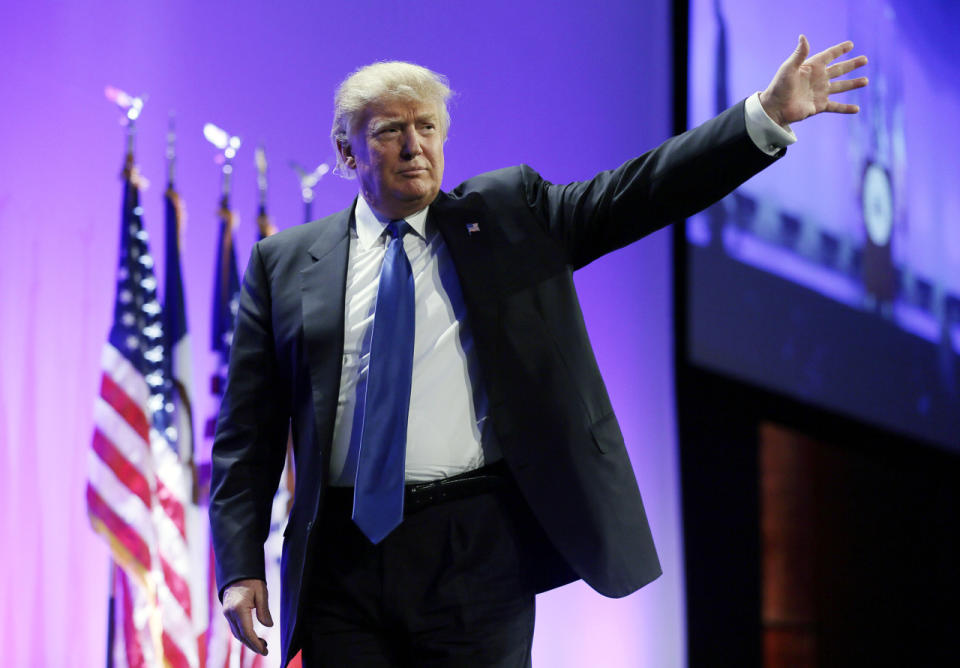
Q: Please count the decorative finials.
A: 5